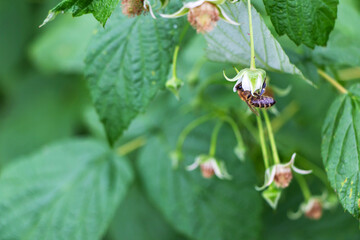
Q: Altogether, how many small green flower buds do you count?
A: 4